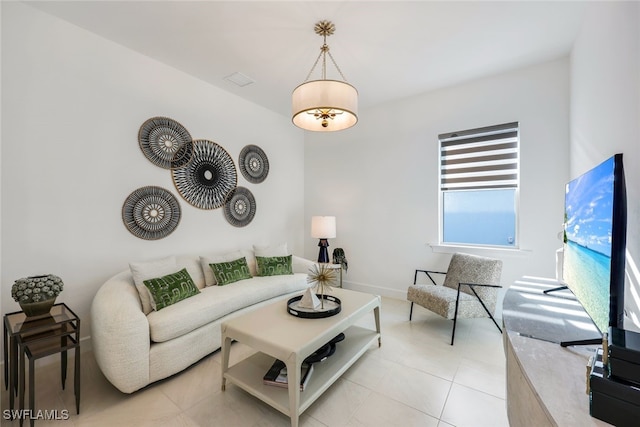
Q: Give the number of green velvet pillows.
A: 3